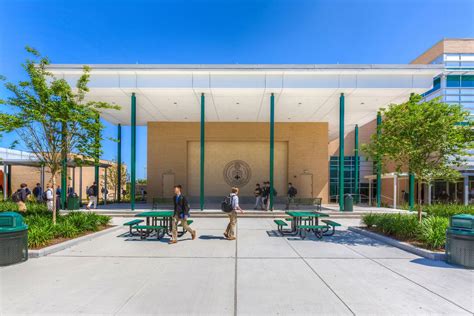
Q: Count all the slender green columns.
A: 10